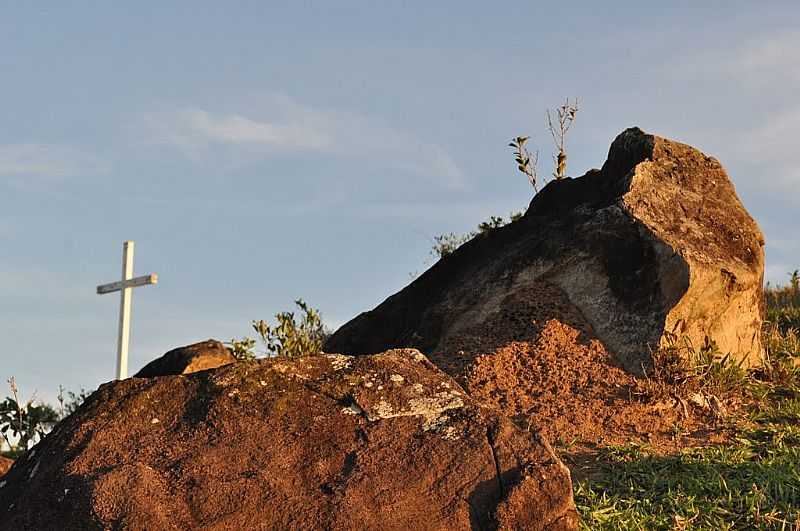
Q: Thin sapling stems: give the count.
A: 2